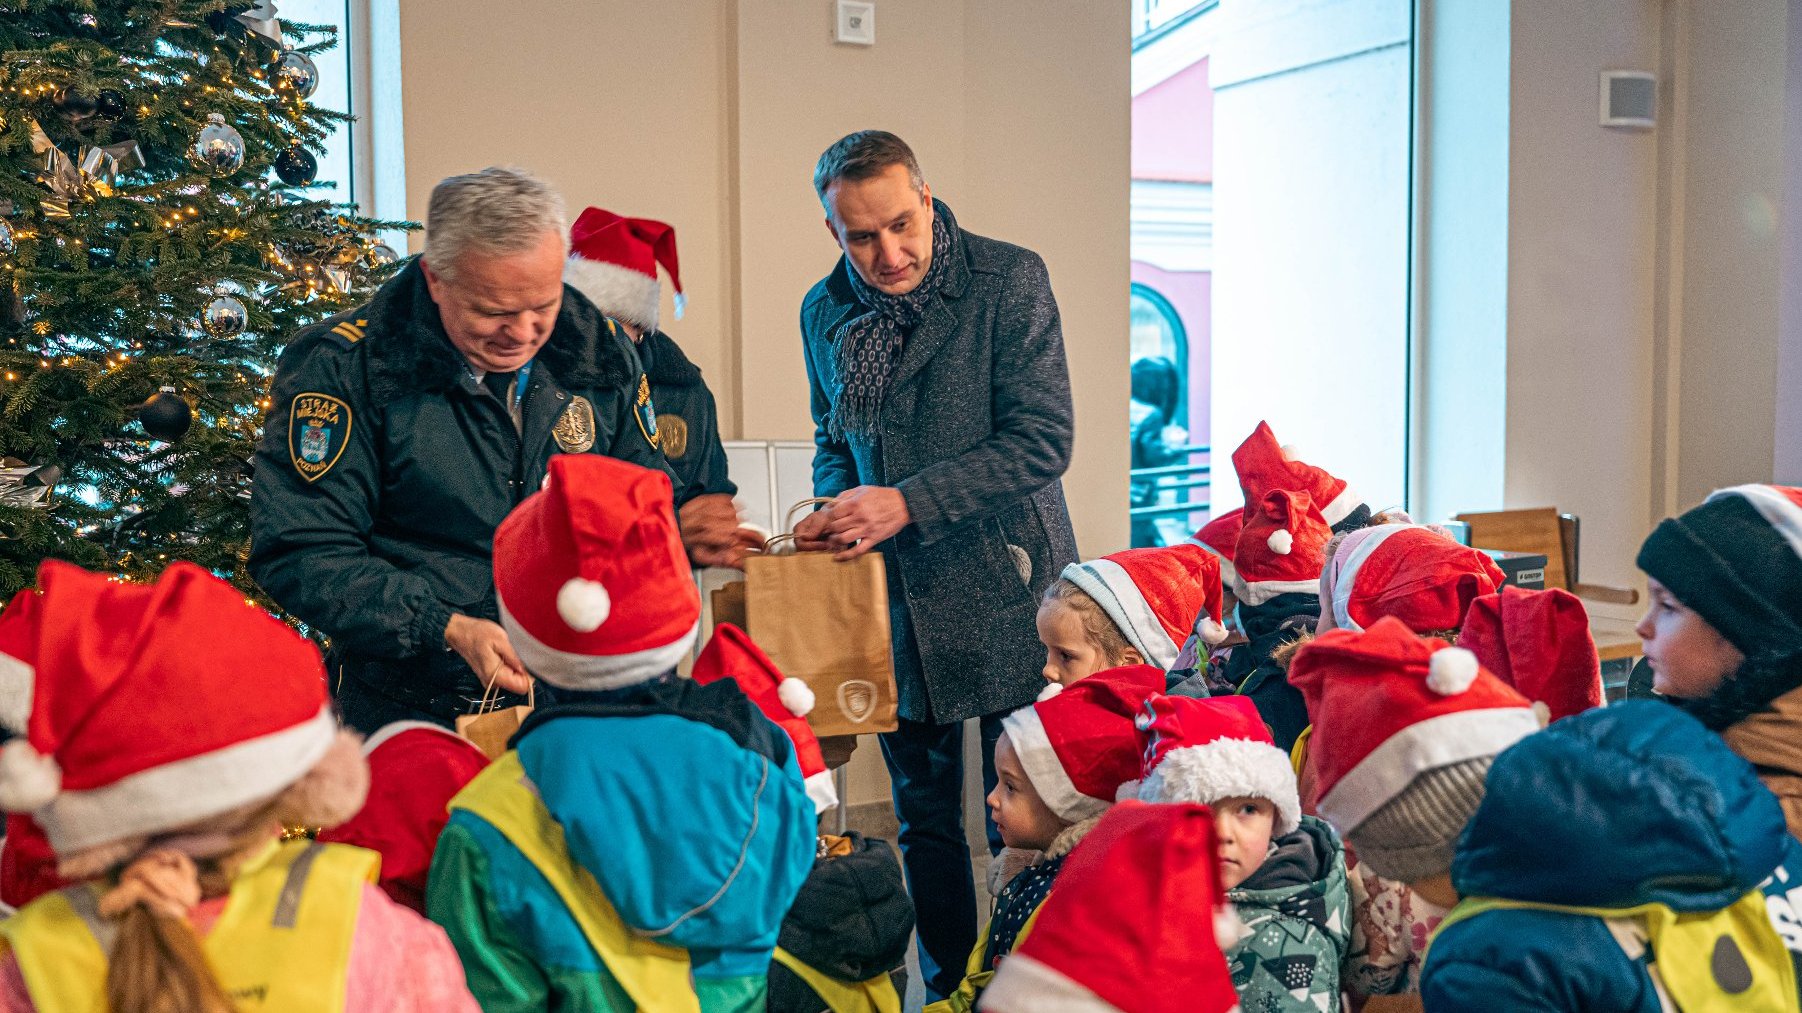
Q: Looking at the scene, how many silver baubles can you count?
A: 5